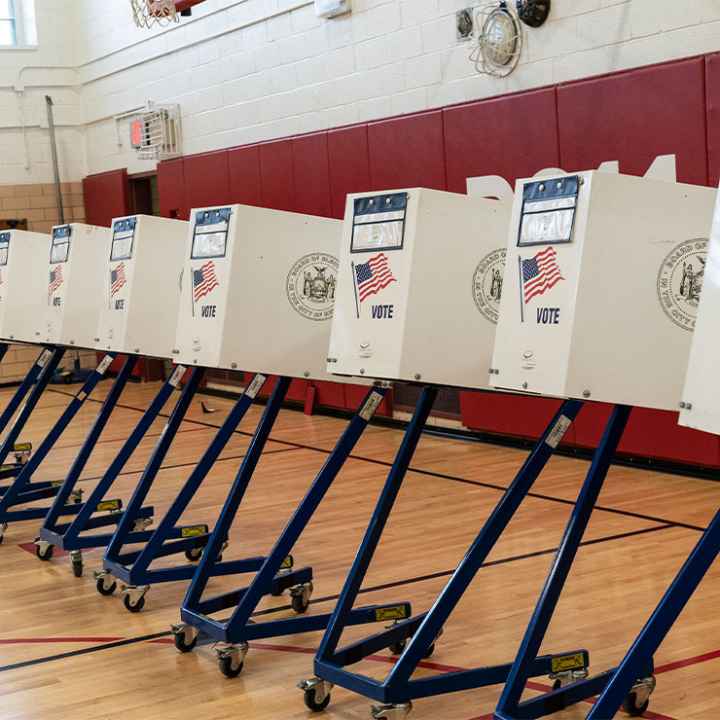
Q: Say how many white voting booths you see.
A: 7